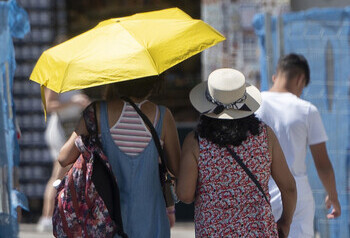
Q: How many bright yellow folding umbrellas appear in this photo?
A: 1